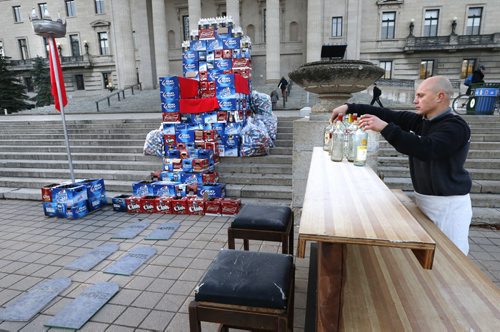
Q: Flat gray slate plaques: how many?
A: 6